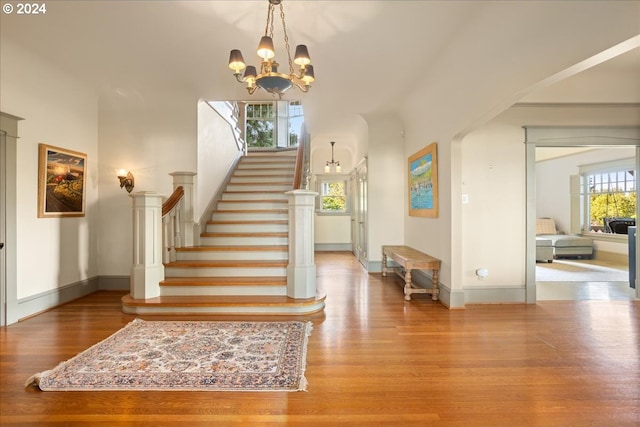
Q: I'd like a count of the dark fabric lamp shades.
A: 5